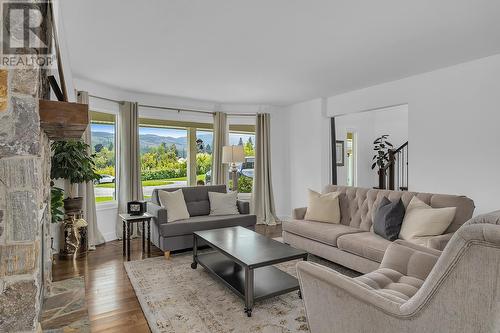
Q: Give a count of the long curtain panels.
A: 4